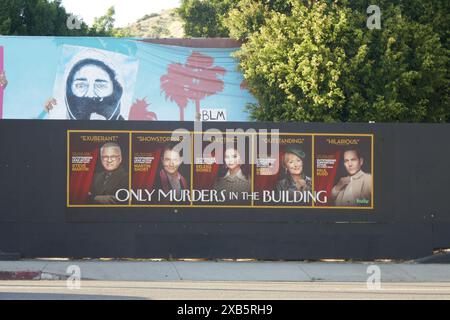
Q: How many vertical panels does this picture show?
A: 5